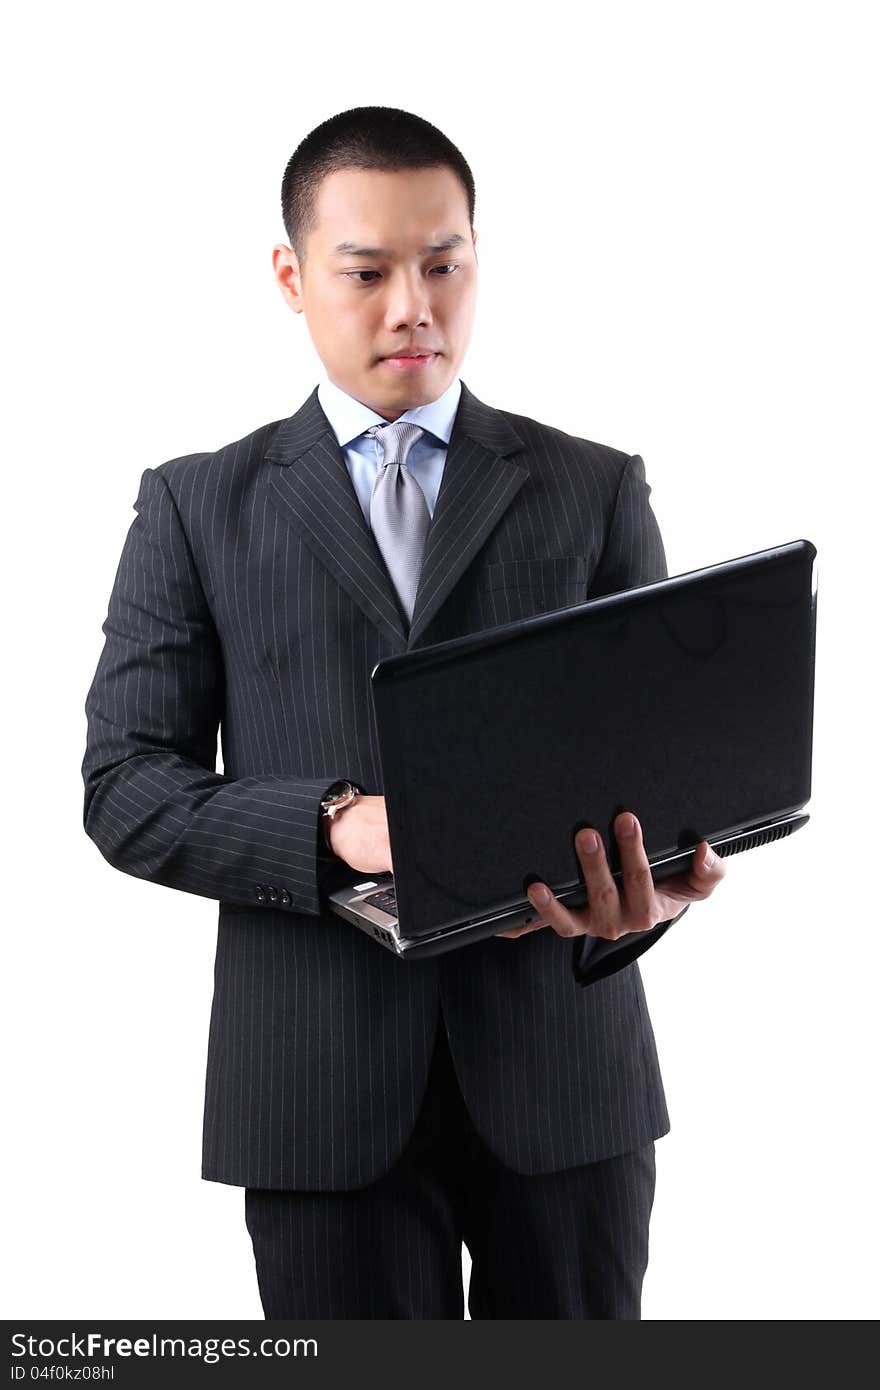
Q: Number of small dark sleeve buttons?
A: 3